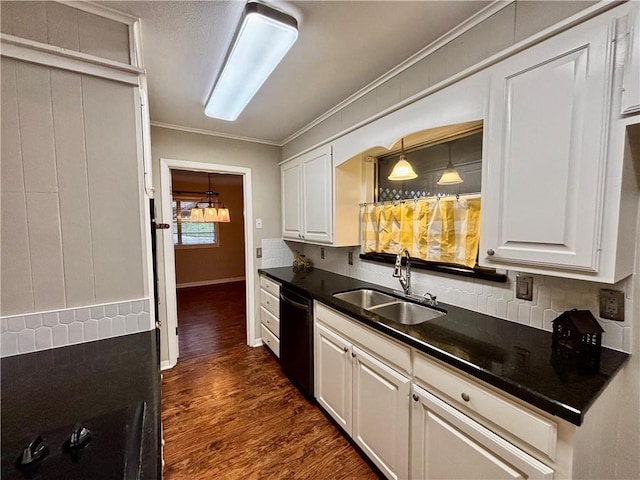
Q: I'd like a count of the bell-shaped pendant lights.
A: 2